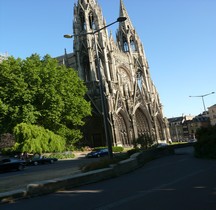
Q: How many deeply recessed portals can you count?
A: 3